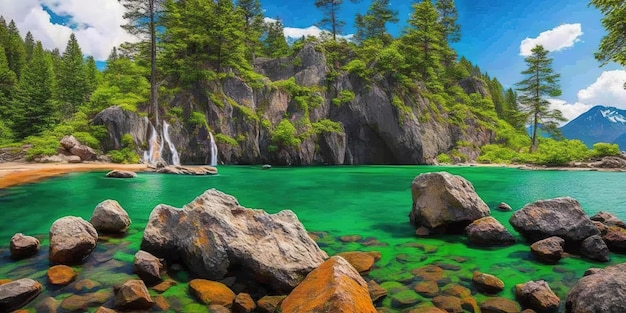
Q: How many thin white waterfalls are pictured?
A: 3